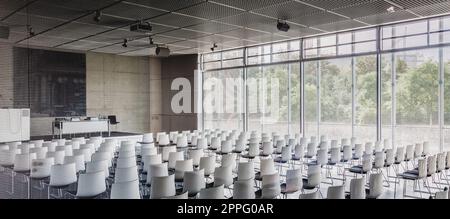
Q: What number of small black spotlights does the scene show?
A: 5